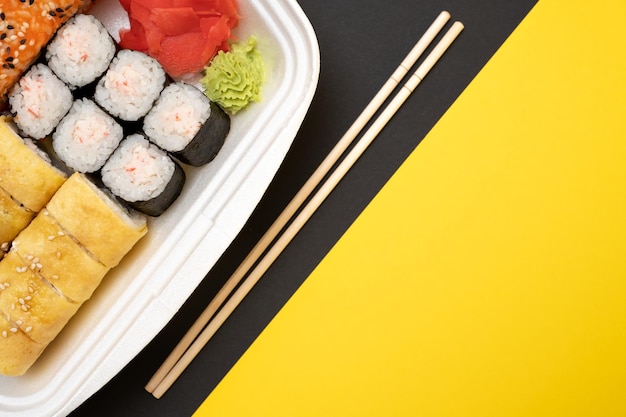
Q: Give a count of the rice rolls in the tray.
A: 6